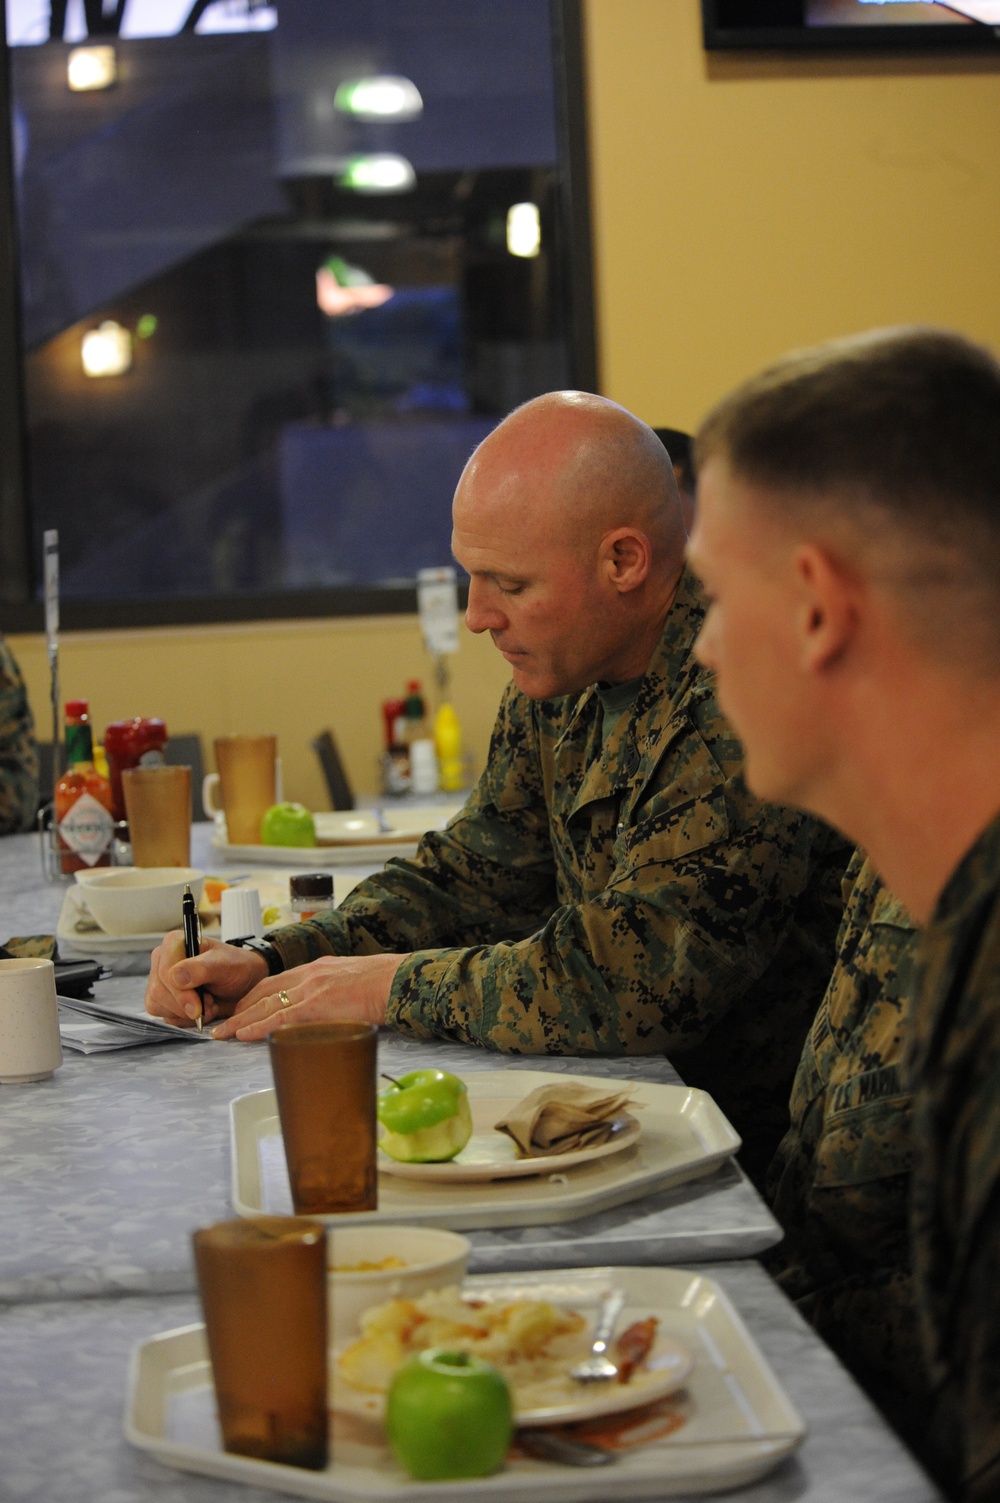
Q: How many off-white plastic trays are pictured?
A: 4